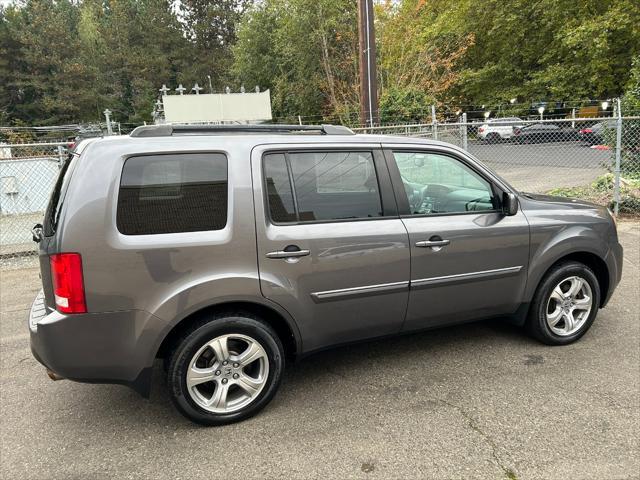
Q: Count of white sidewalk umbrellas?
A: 0